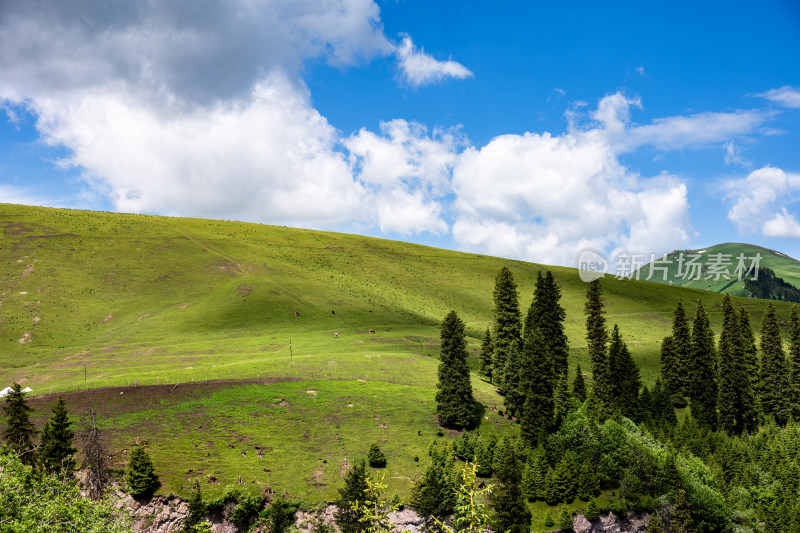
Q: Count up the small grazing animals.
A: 5